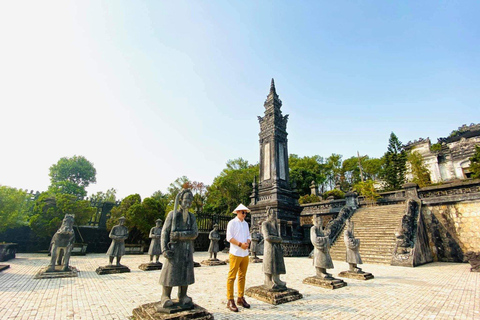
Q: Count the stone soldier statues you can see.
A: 8